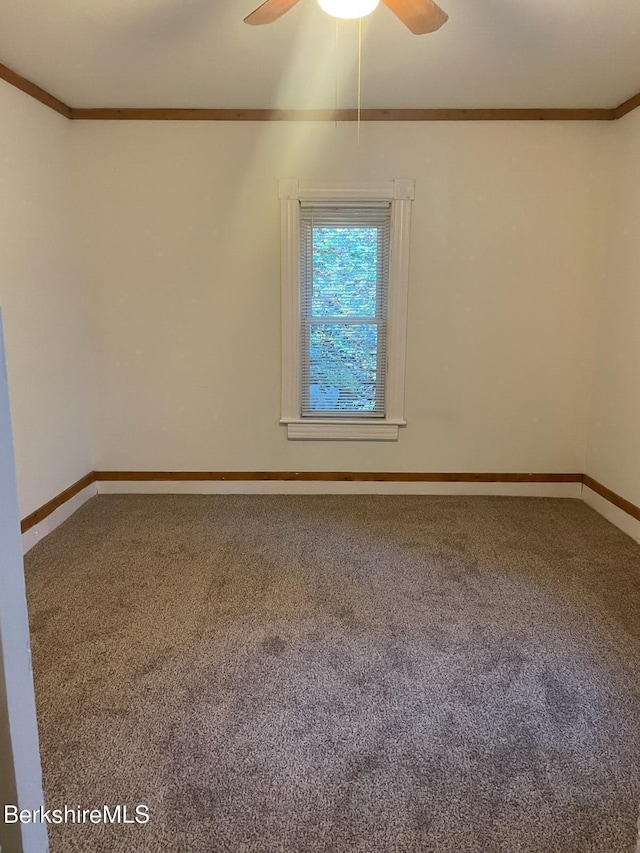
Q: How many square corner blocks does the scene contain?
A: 2